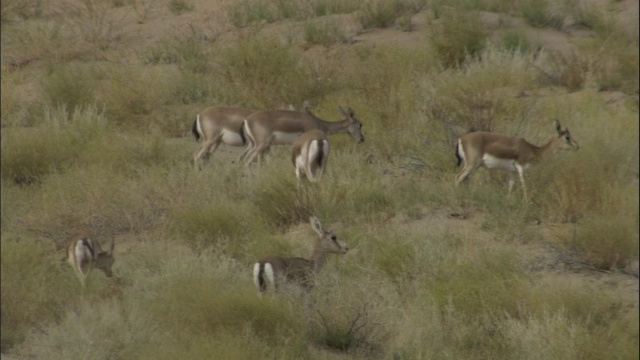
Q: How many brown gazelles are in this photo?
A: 6